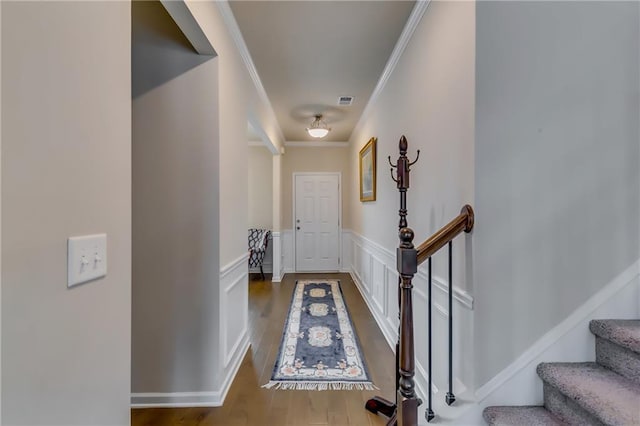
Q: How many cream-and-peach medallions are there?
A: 3